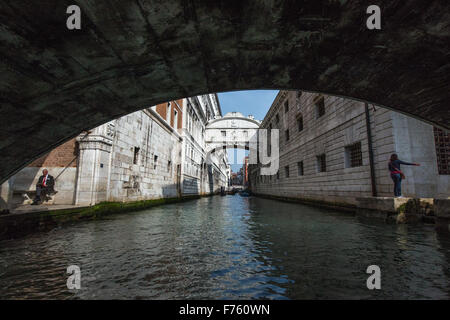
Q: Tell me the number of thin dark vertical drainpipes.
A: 1